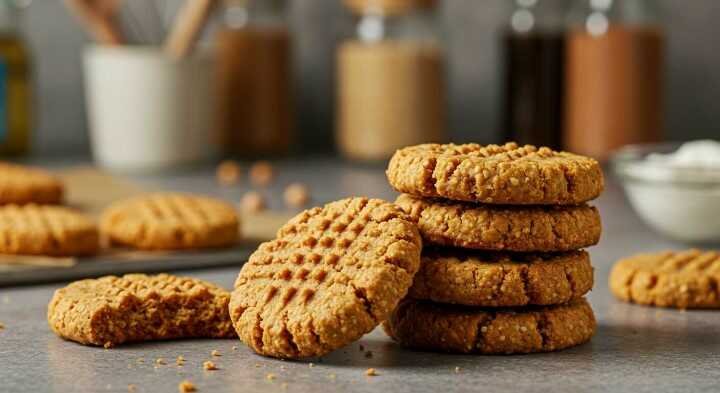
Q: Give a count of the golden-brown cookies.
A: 10